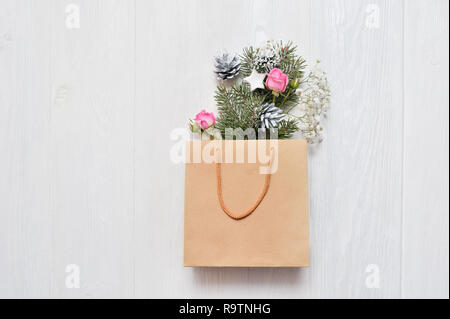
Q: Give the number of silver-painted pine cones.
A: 2